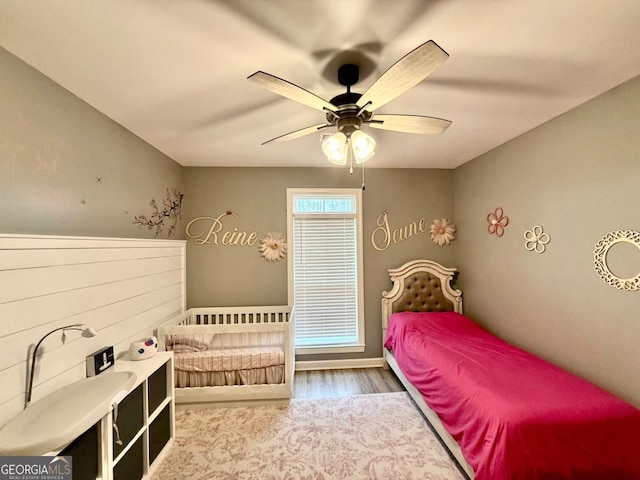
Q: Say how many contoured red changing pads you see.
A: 0